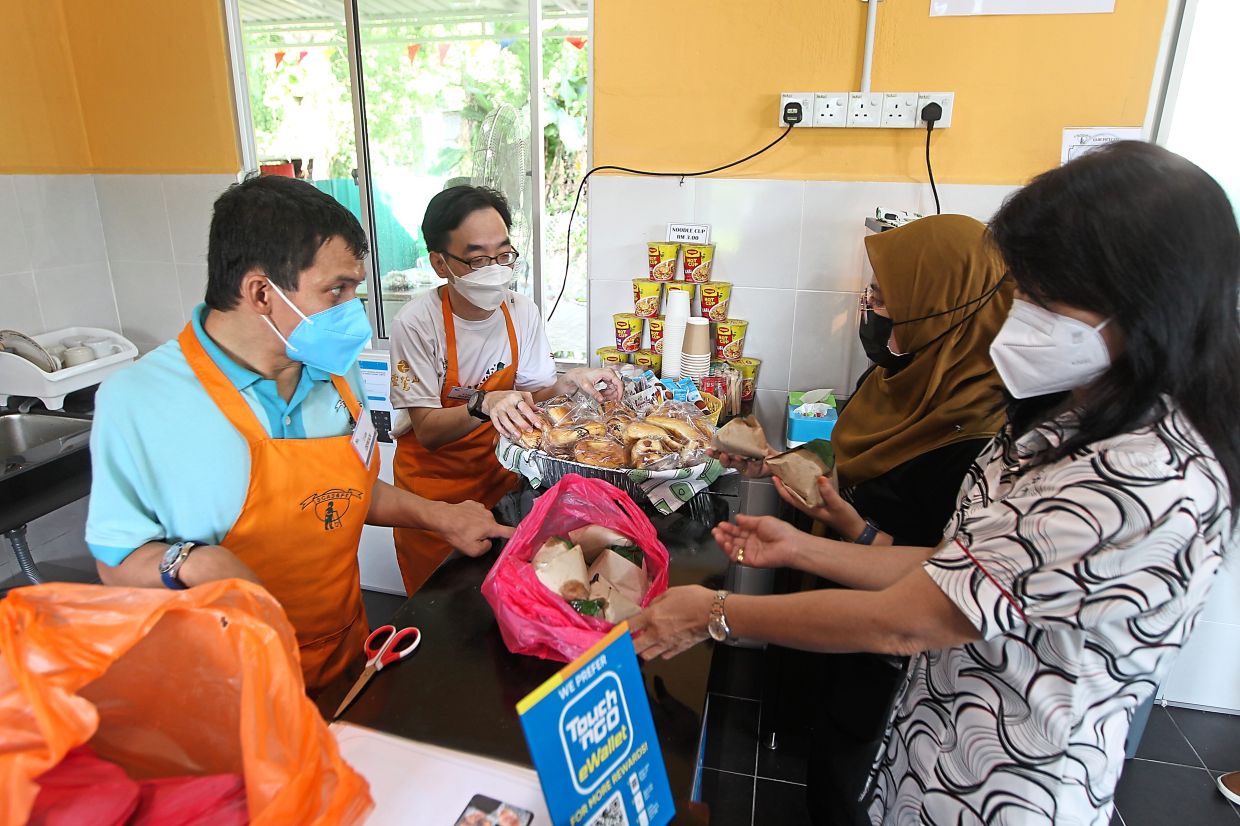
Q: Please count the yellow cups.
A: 11